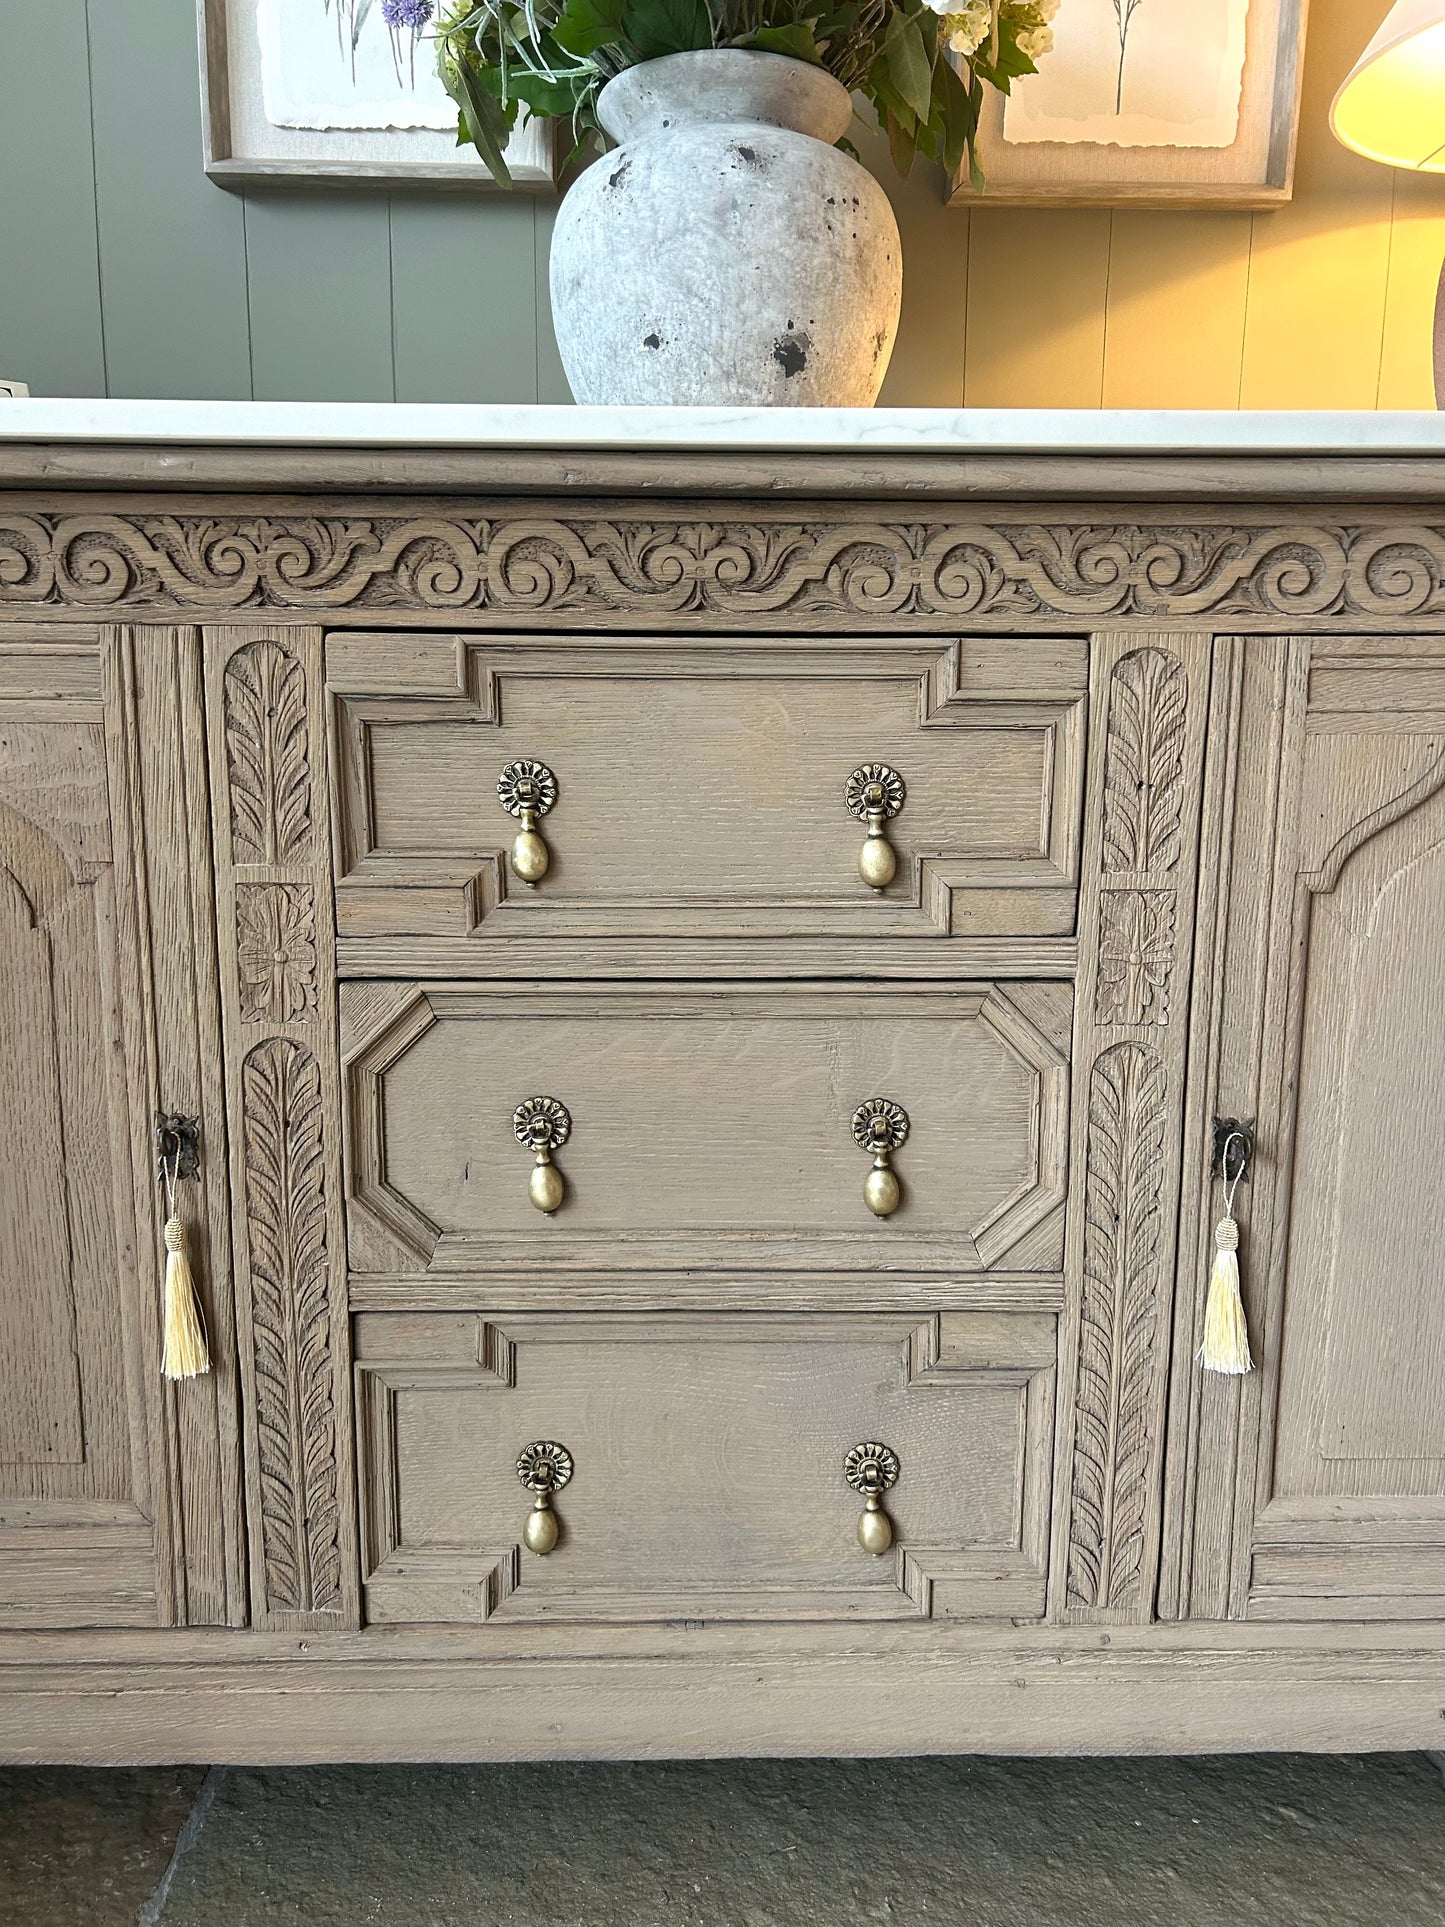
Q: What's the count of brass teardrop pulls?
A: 6